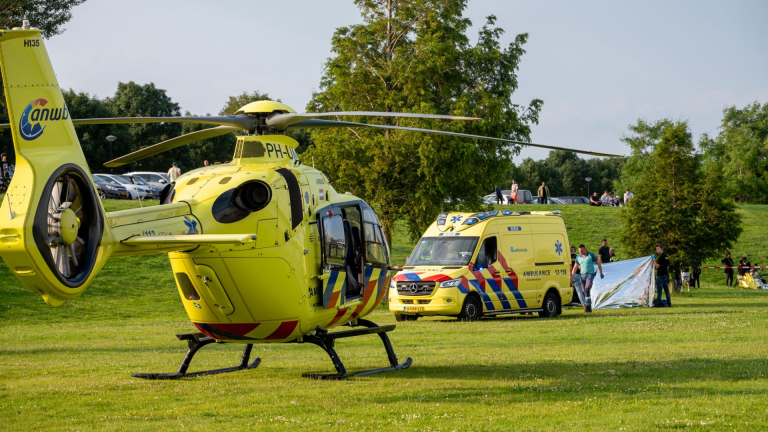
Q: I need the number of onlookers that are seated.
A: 4